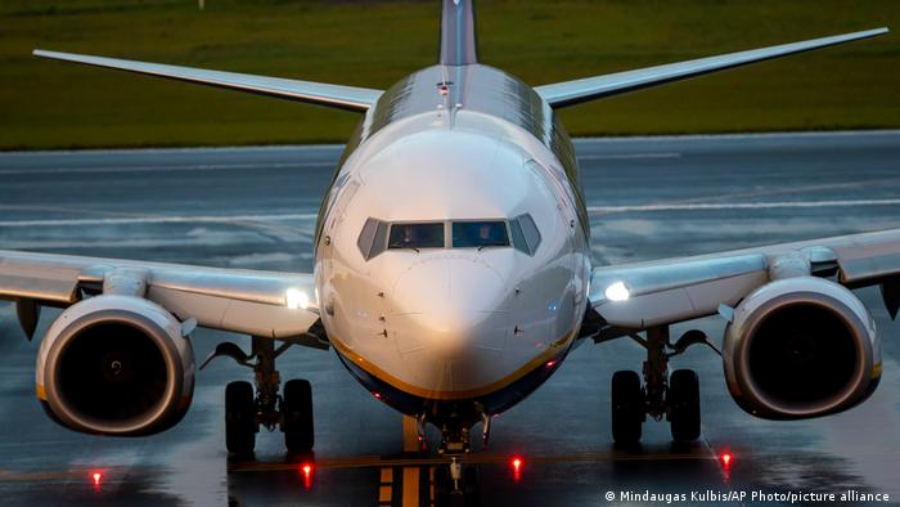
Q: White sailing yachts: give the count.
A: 0